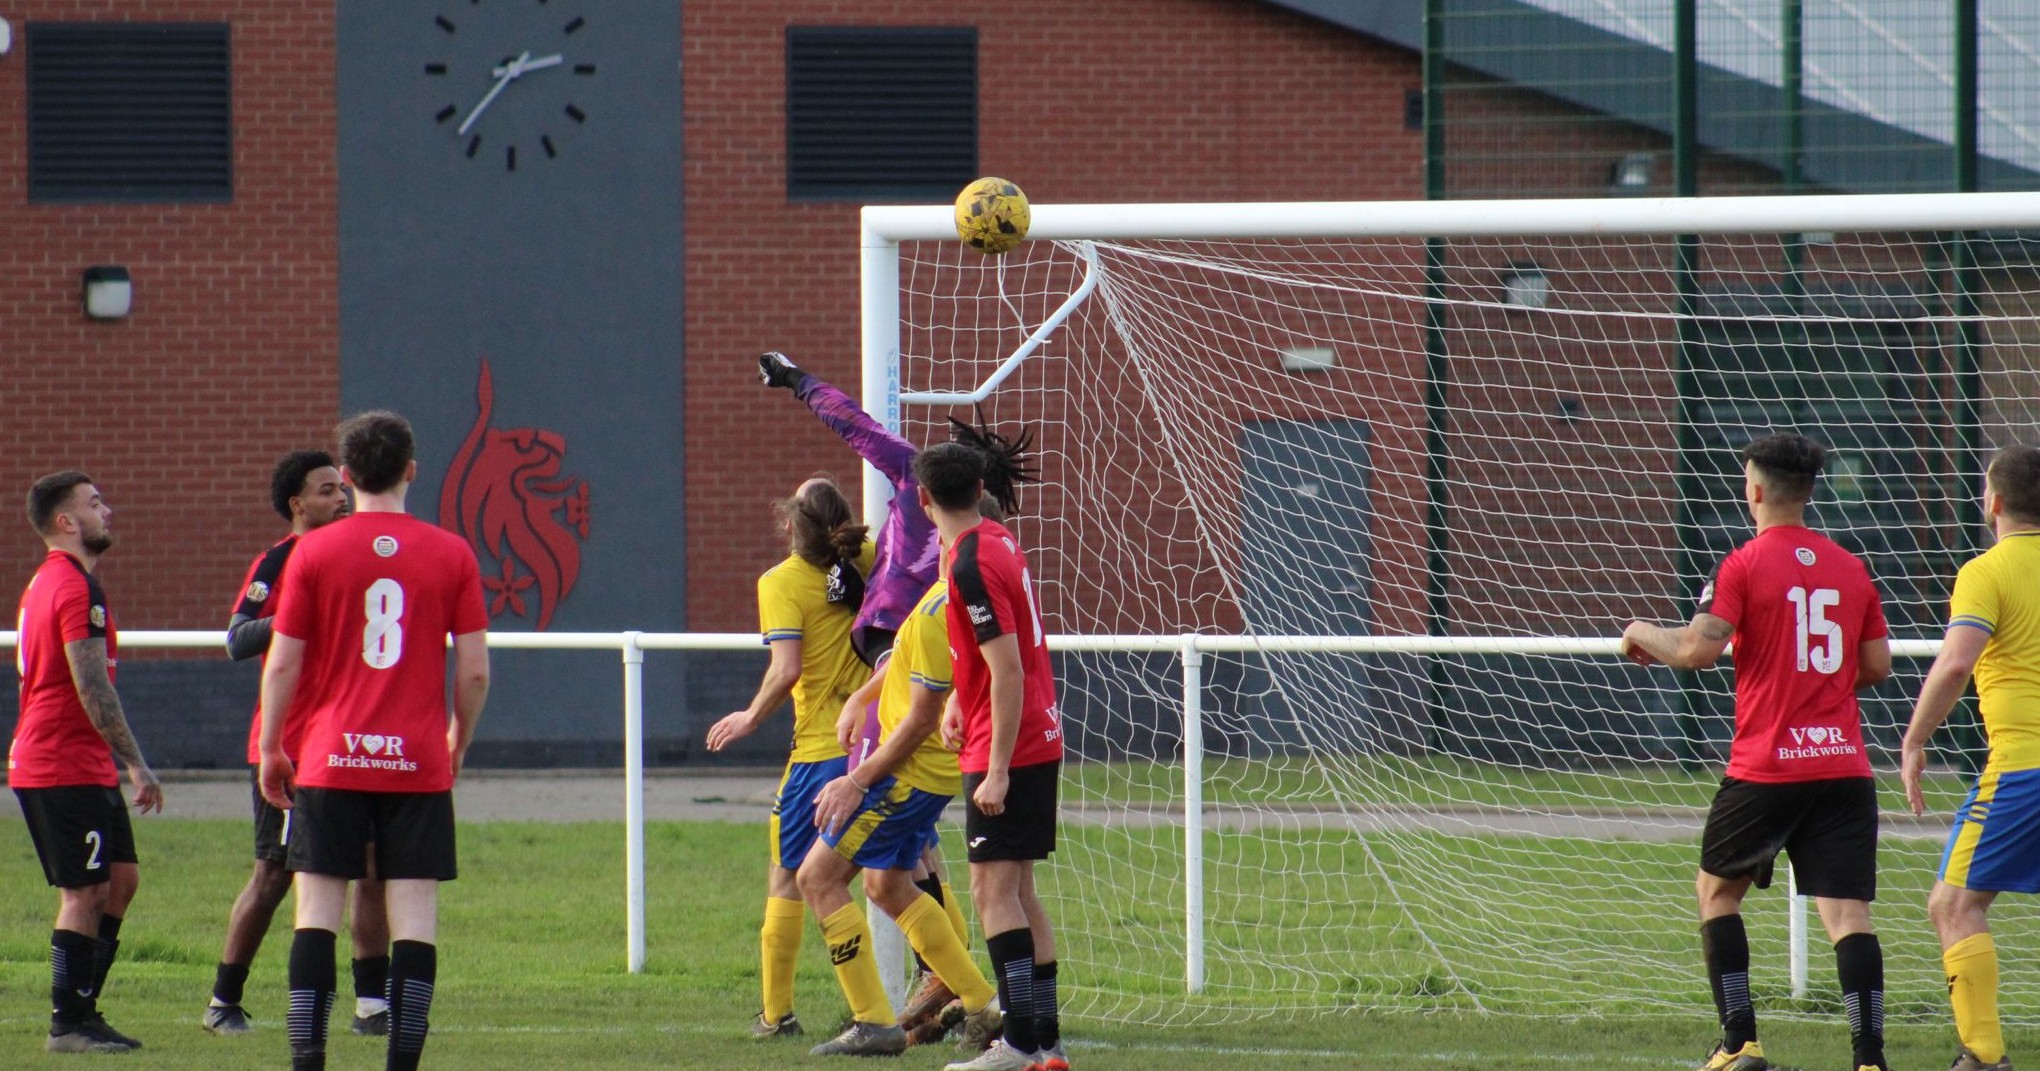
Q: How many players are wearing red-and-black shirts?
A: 5